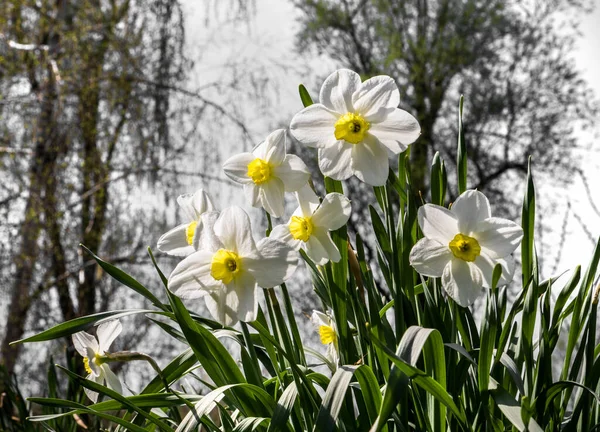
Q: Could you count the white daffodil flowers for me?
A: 8